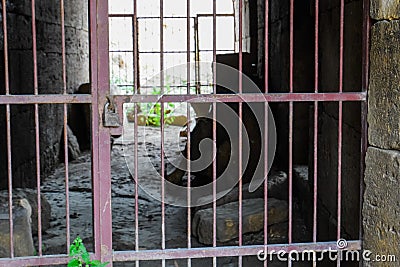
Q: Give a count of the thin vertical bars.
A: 12